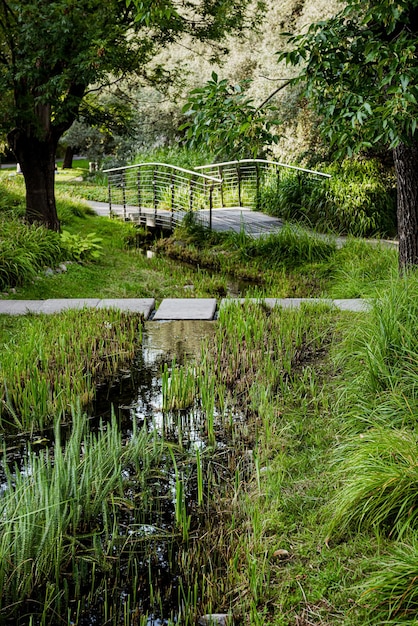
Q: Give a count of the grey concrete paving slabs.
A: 7